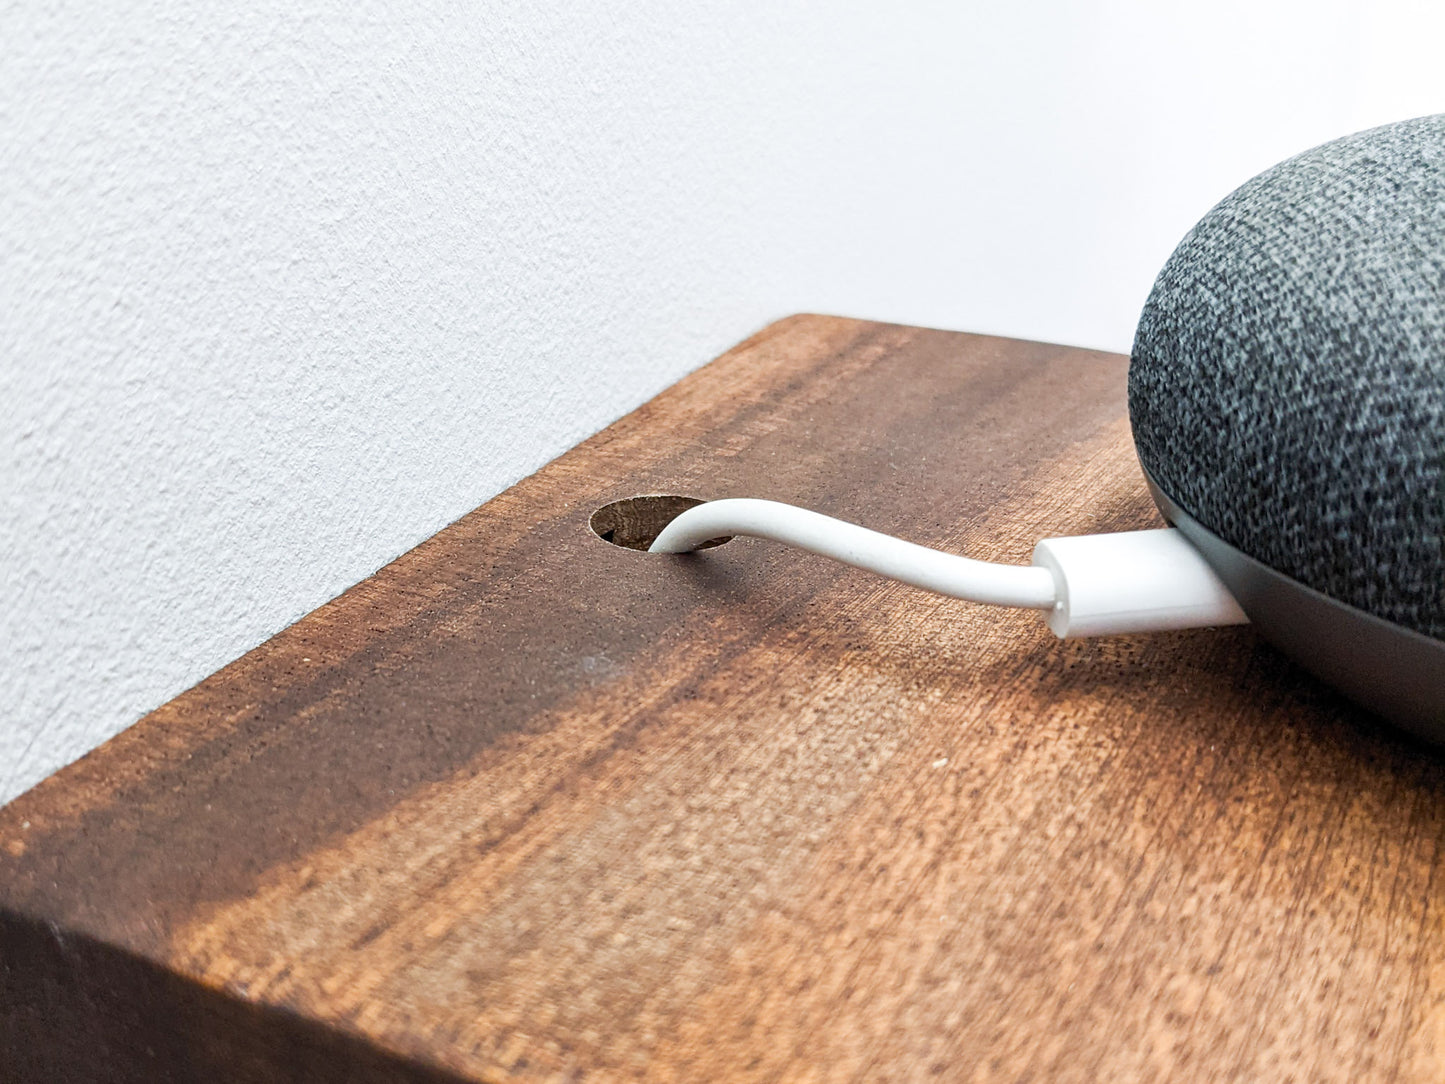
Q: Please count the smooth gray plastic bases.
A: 1